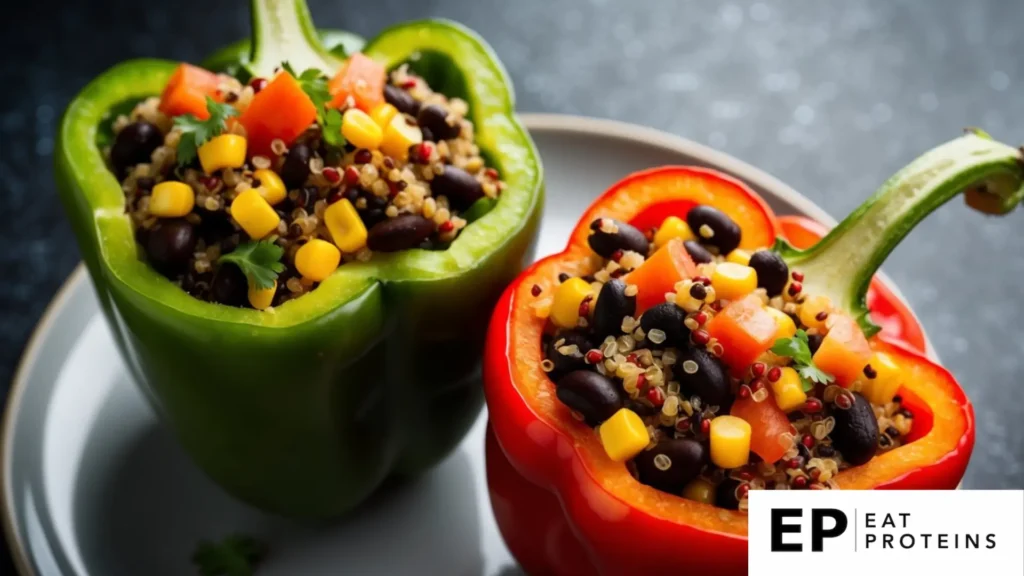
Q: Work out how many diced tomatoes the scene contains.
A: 7